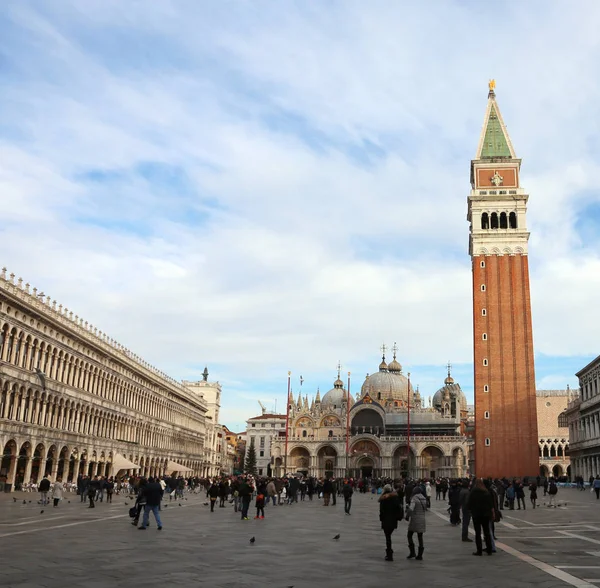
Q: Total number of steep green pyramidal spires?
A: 1